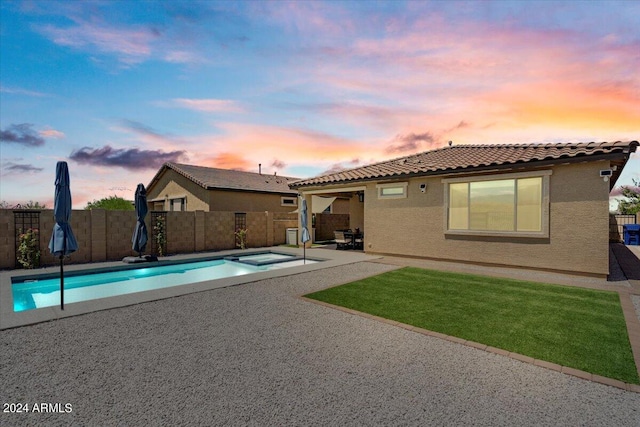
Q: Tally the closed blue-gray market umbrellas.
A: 3